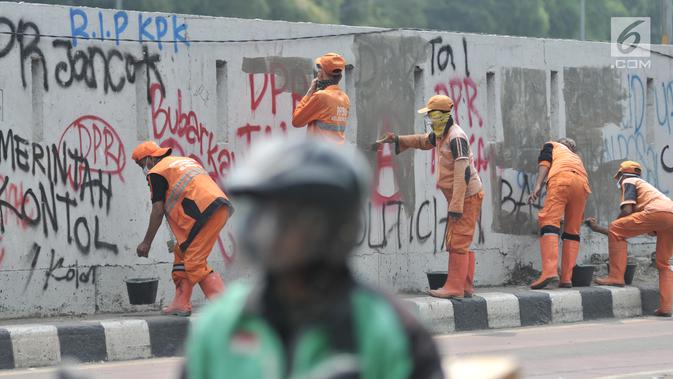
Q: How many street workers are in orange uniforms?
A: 5